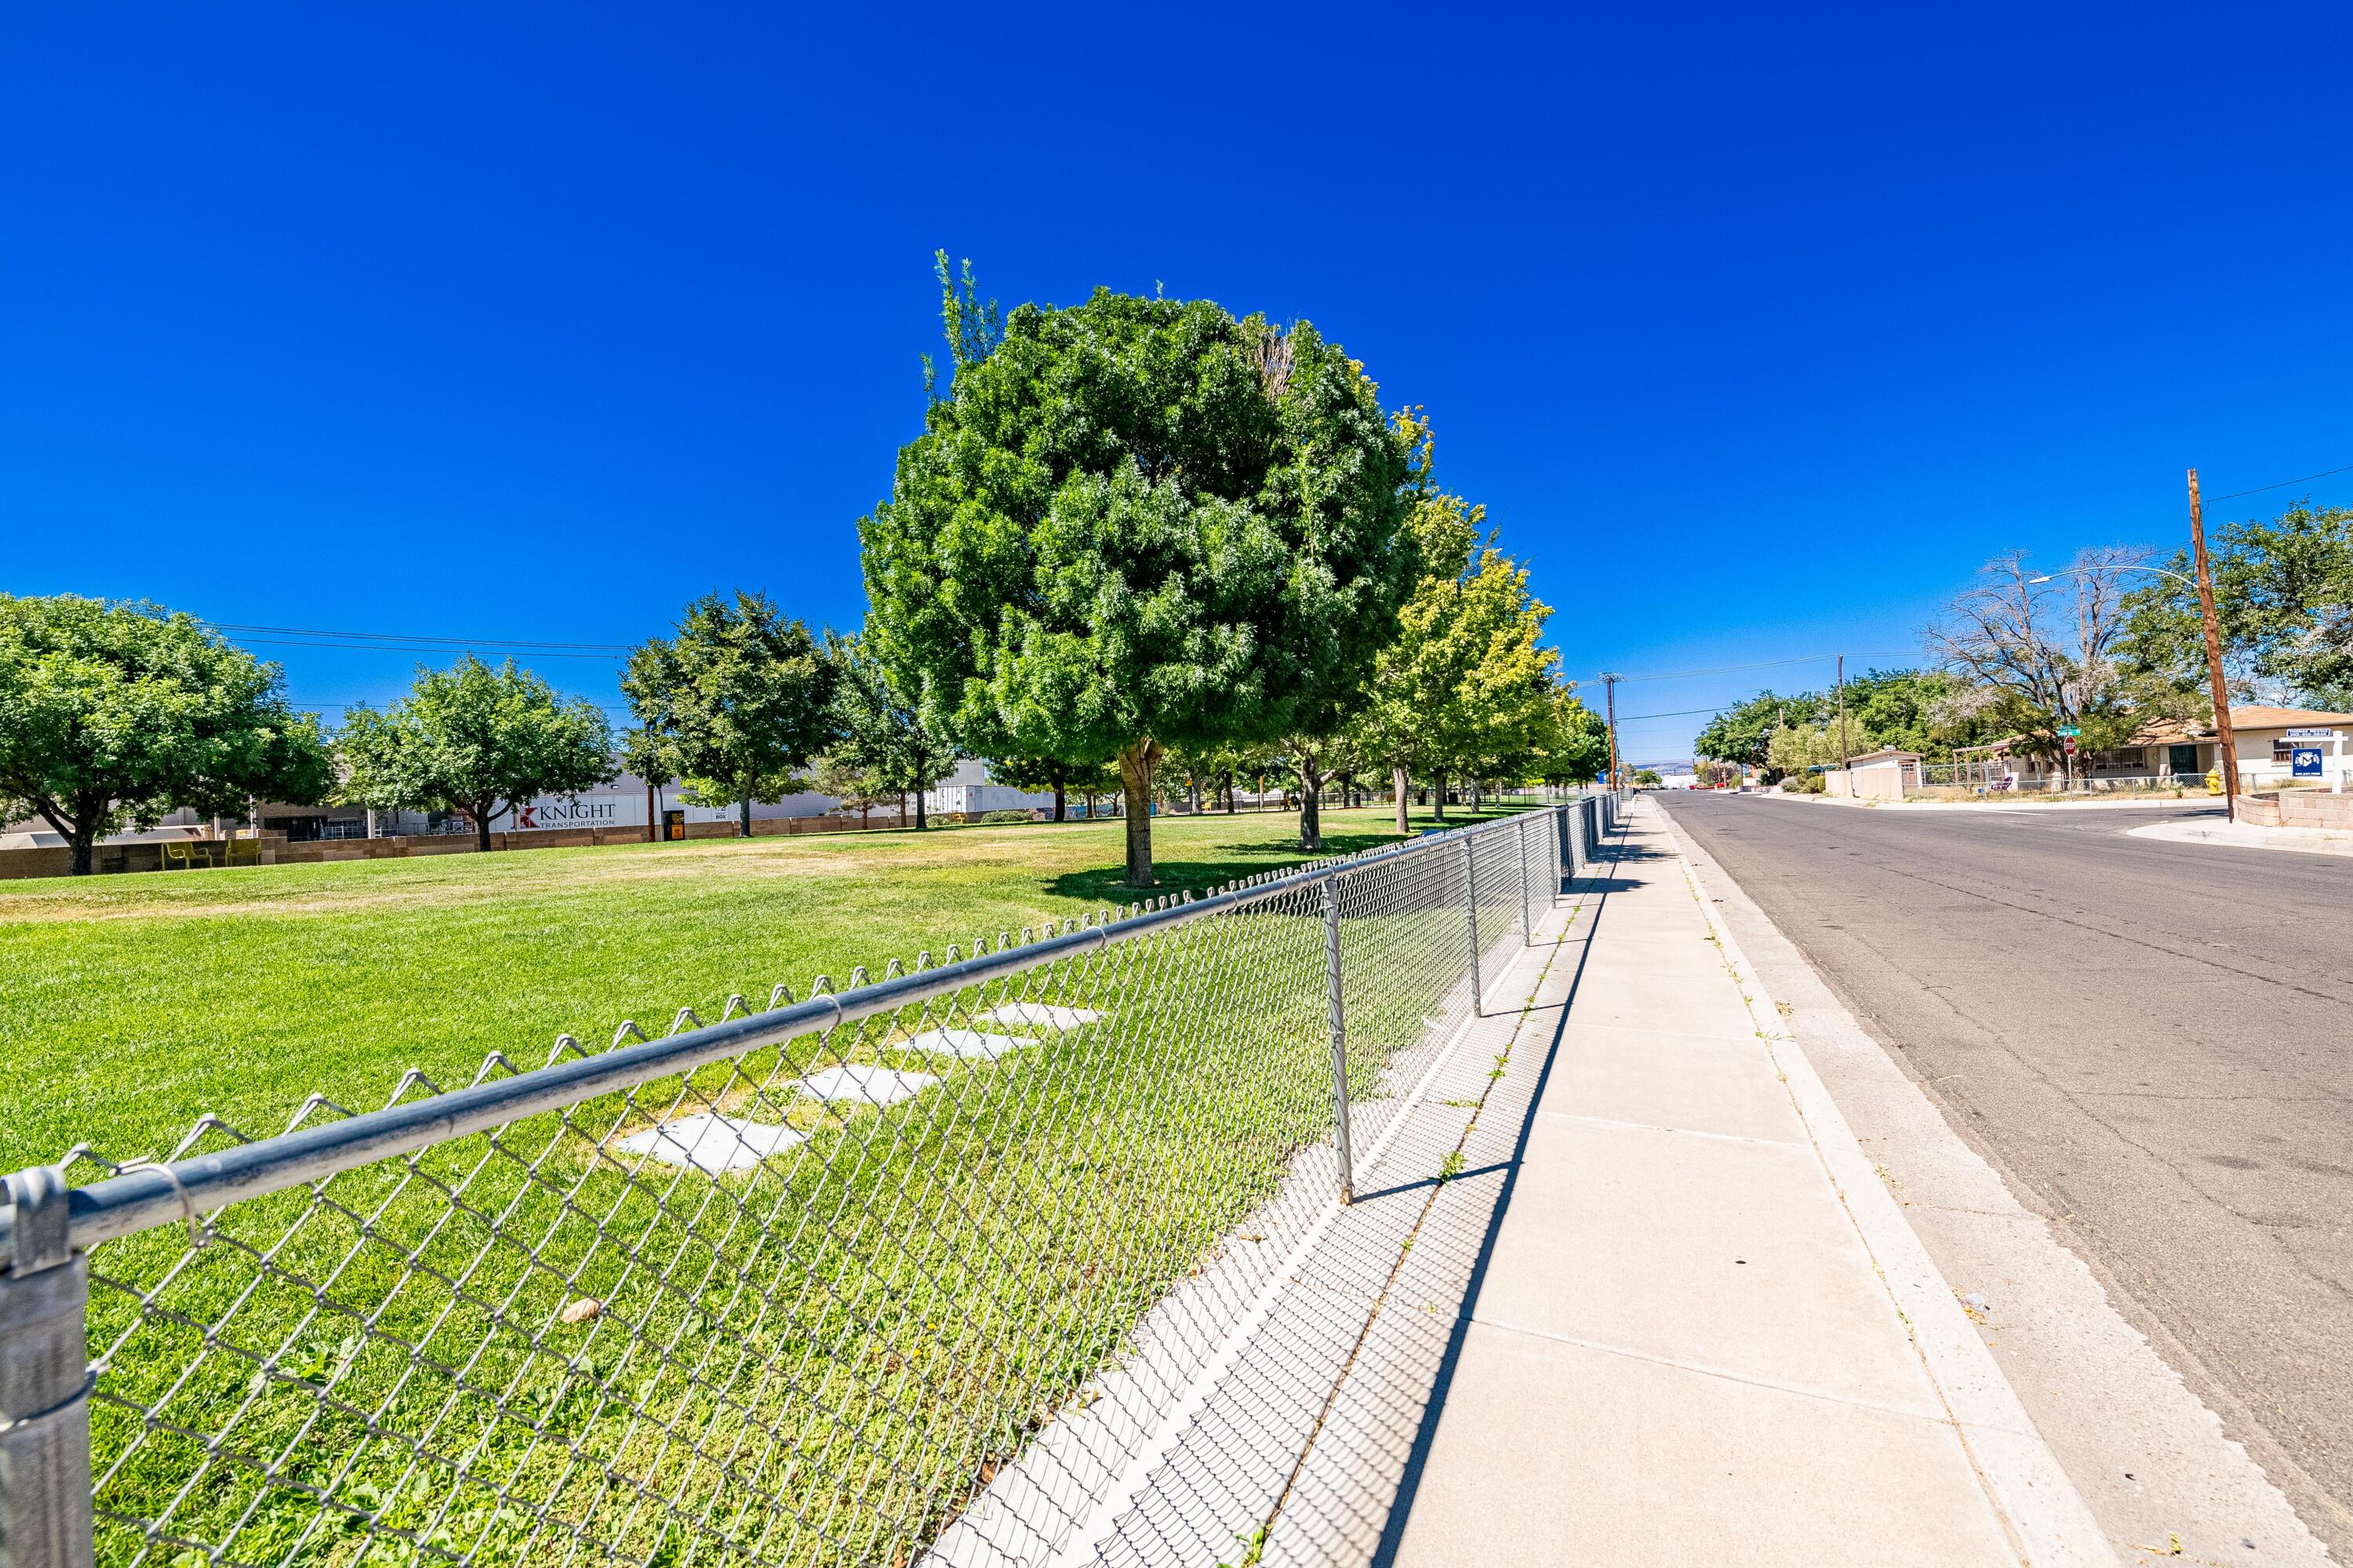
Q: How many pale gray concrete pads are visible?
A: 4